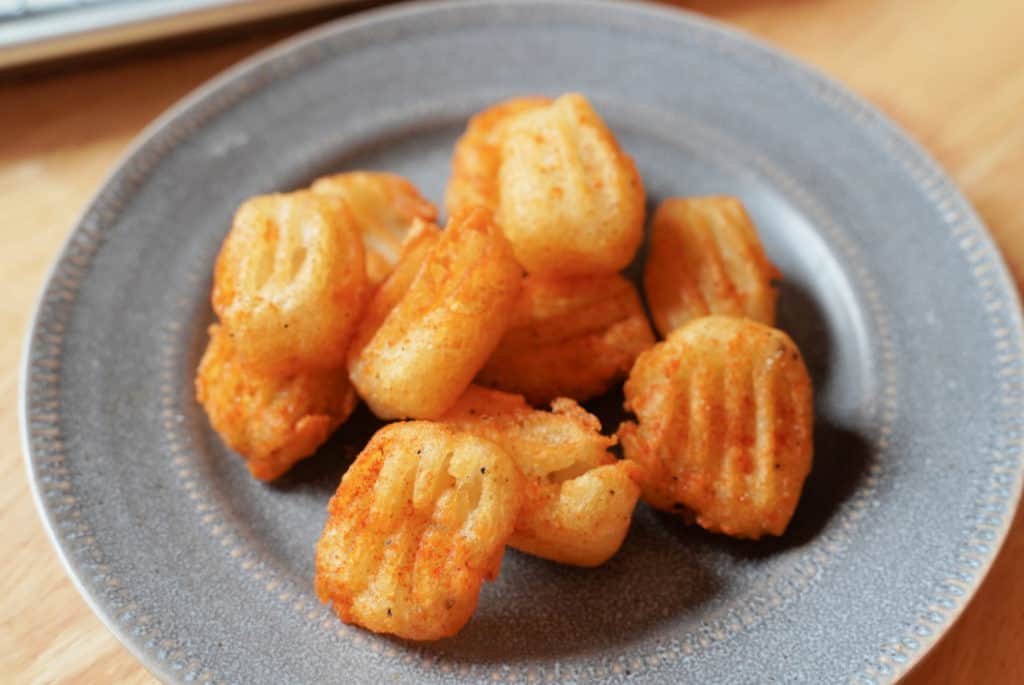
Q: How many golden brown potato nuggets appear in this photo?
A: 11